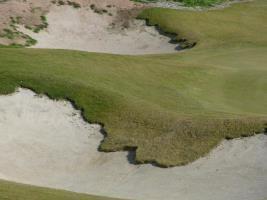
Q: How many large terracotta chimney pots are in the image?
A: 0